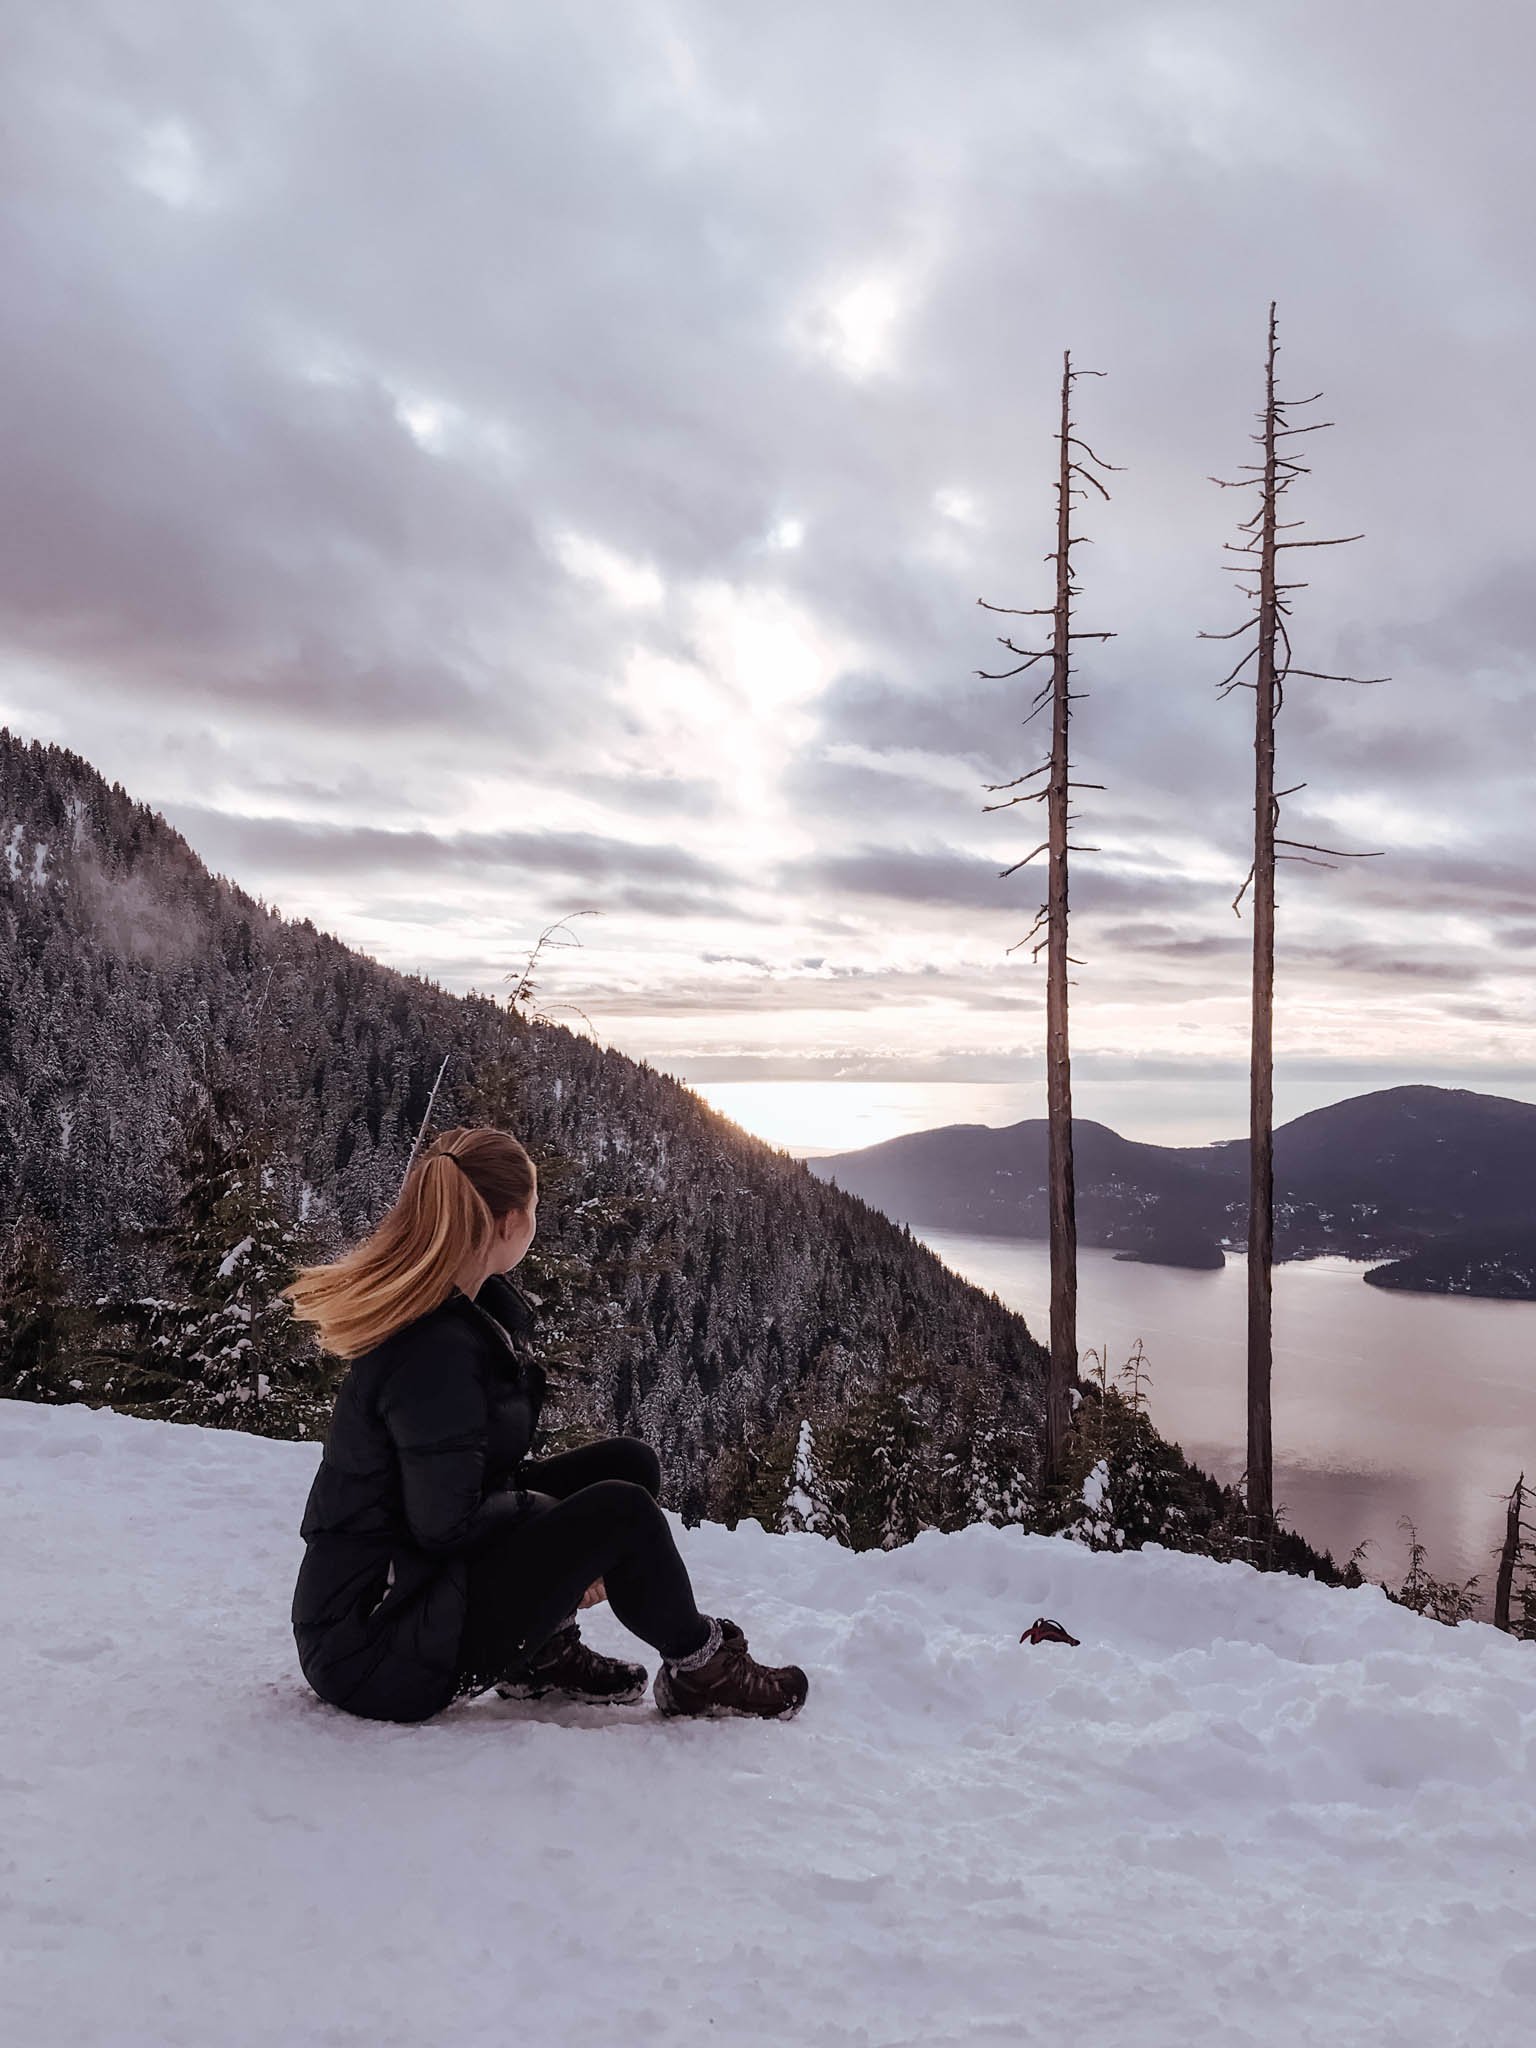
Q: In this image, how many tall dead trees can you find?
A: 2